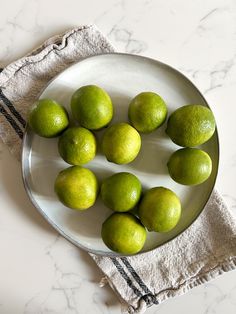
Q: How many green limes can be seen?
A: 11